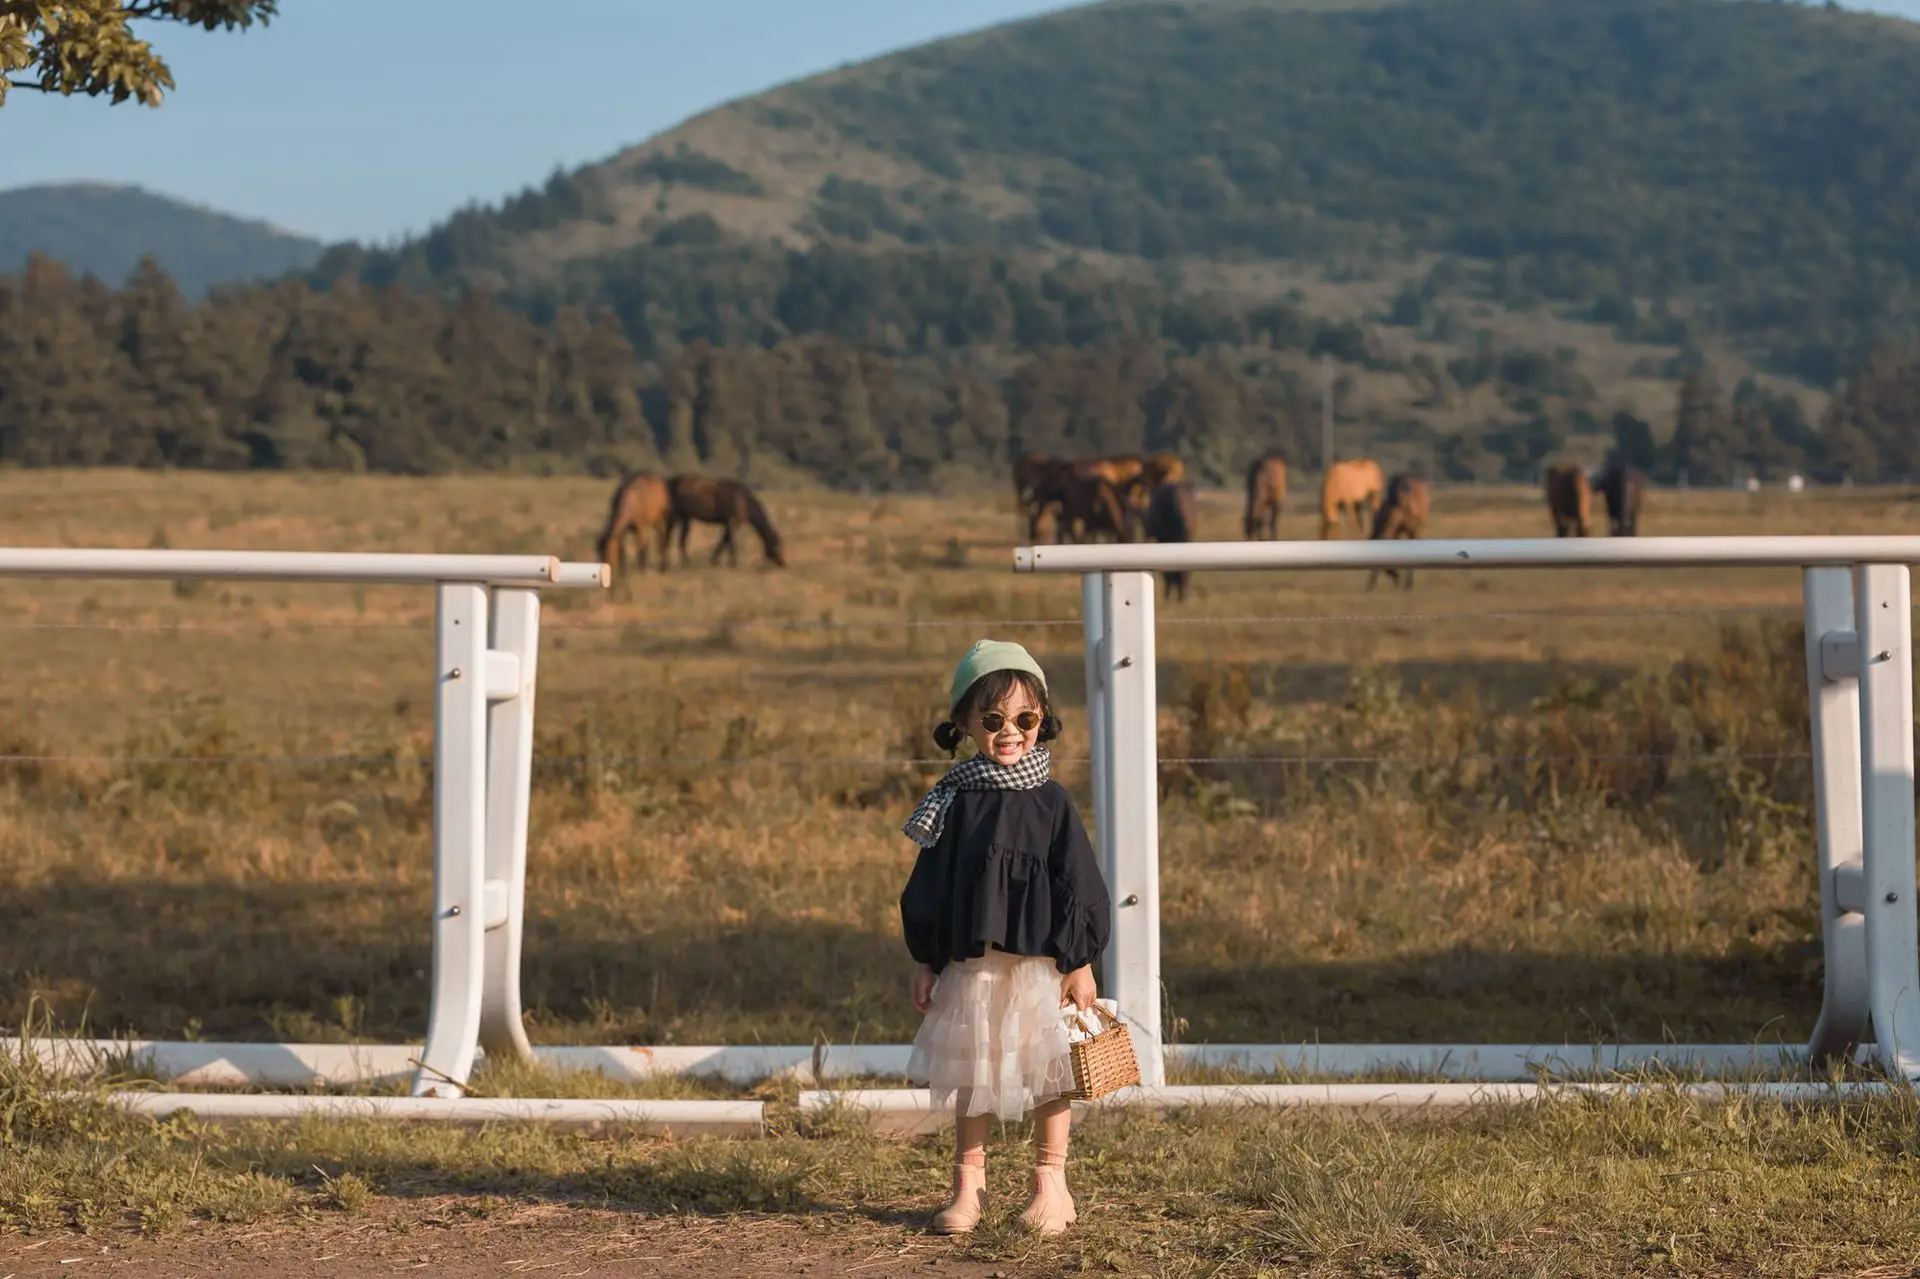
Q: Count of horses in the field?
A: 12